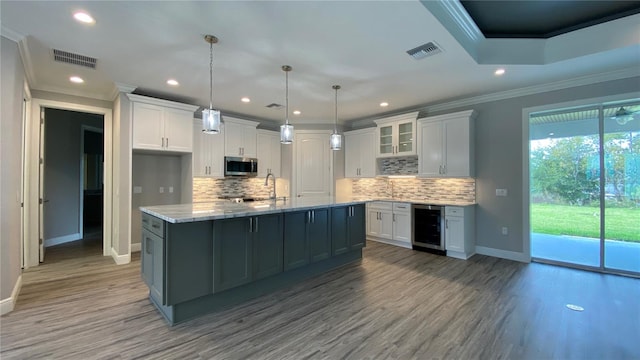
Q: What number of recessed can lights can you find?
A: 7